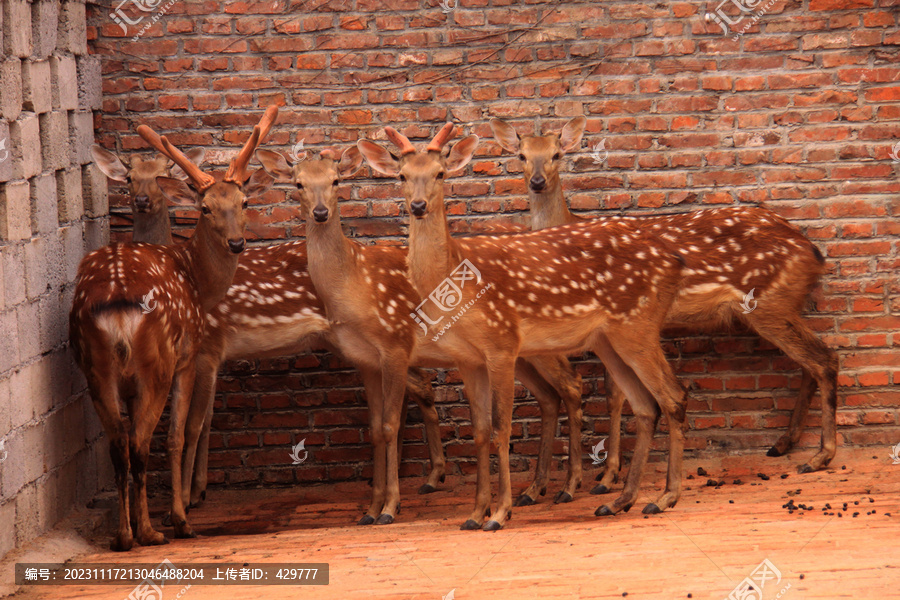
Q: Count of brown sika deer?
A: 5